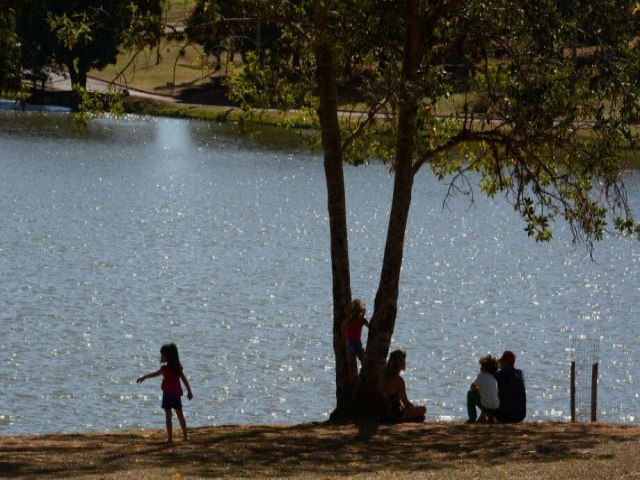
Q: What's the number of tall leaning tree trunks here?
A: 2